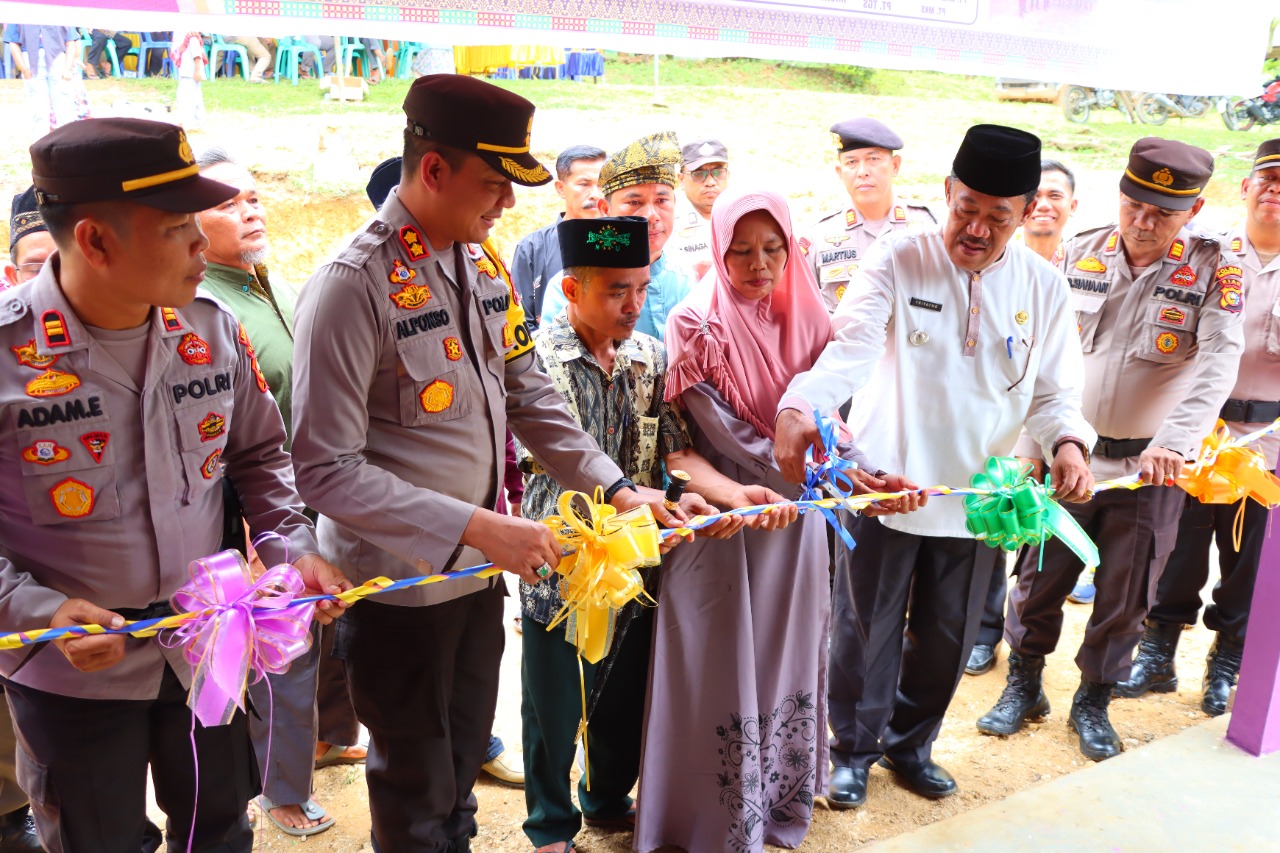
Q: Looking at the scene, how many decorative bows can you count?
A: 5